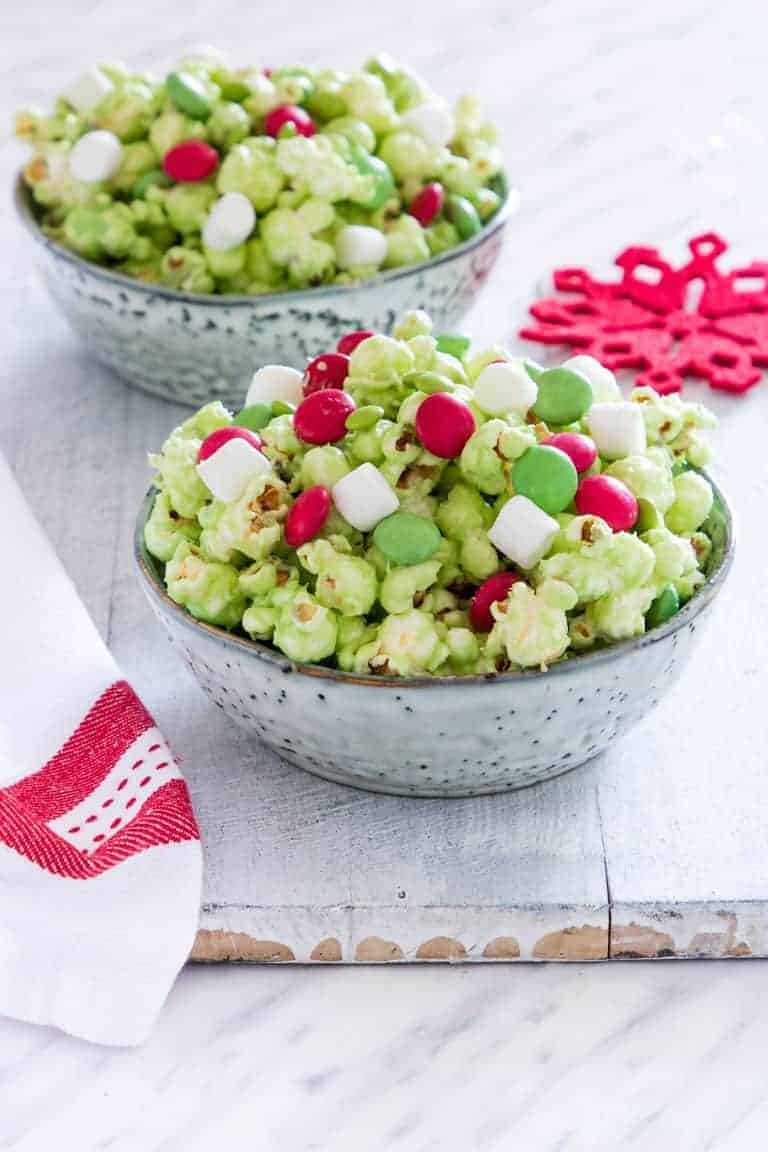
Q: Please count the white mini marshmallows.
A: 12